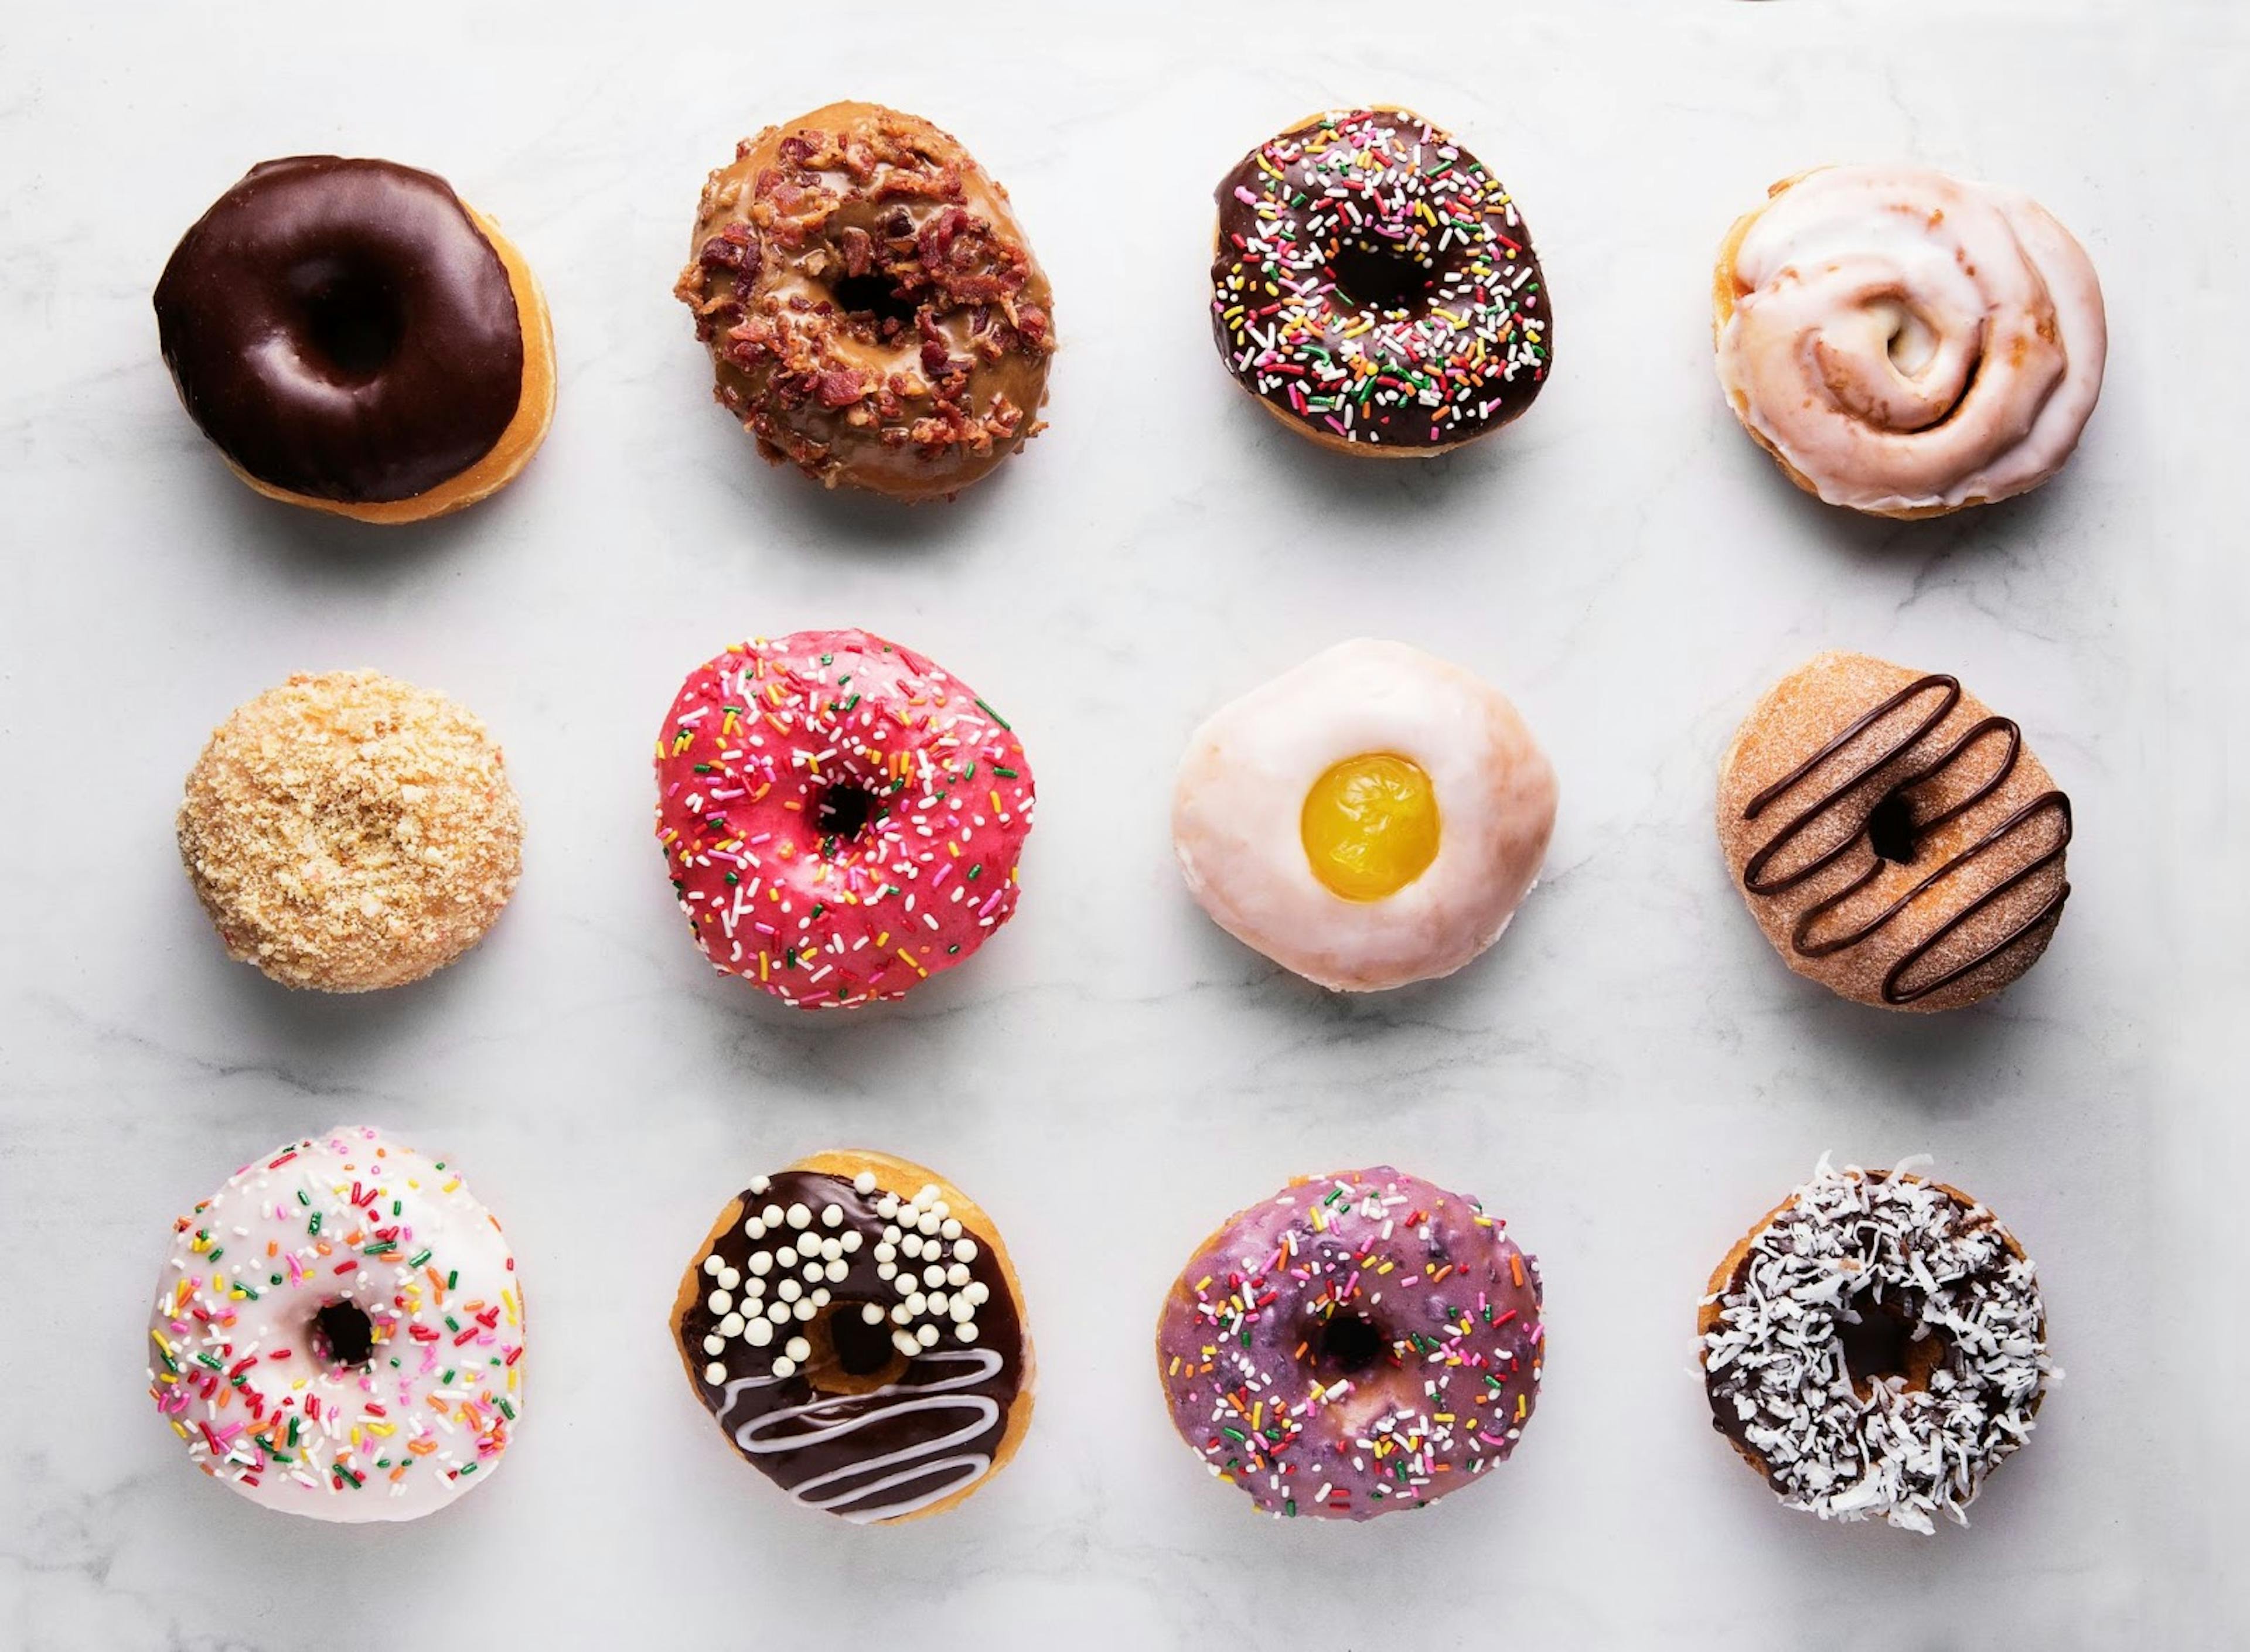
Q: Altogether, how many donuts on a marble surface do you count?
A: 12